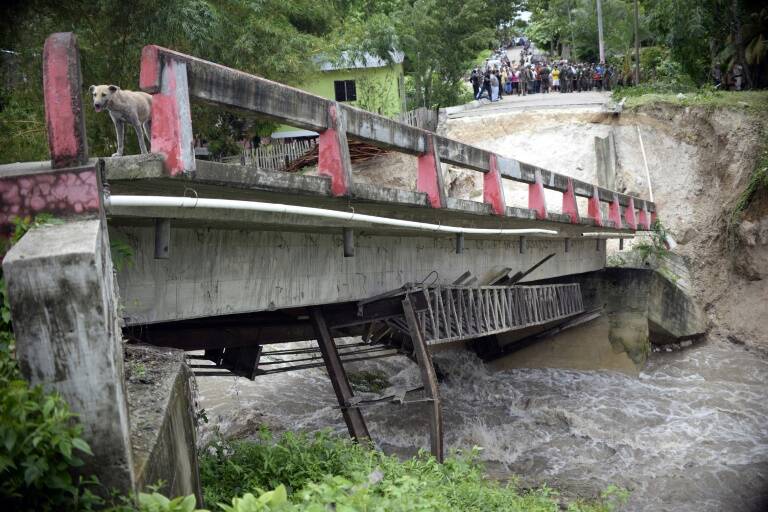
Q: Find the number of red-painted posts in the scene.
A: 12